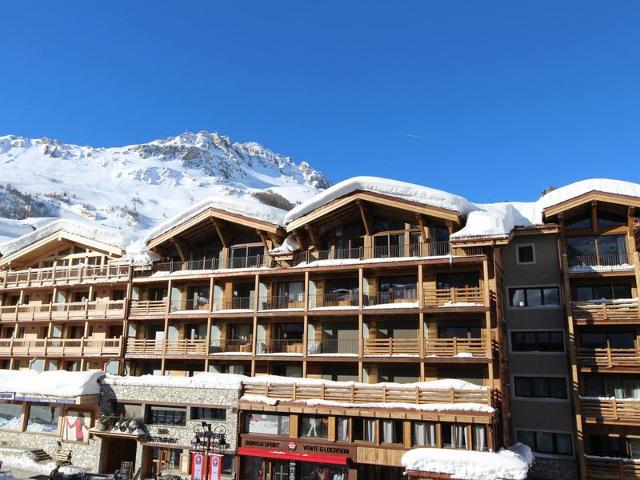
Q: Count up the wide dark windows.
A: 4